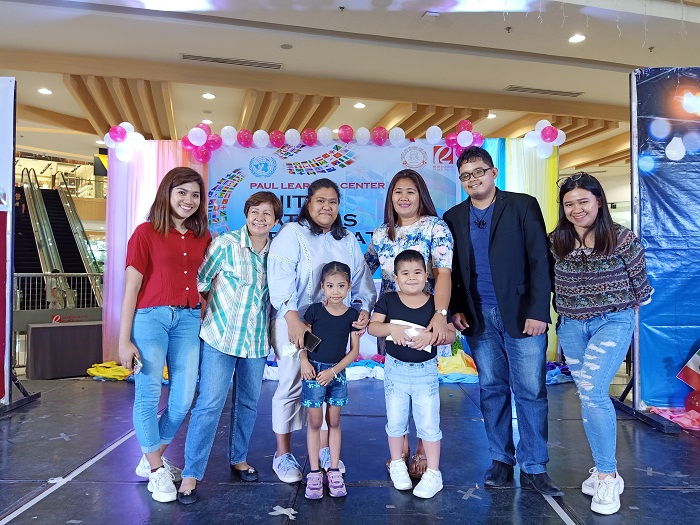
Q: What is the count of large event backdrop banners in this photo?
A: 1